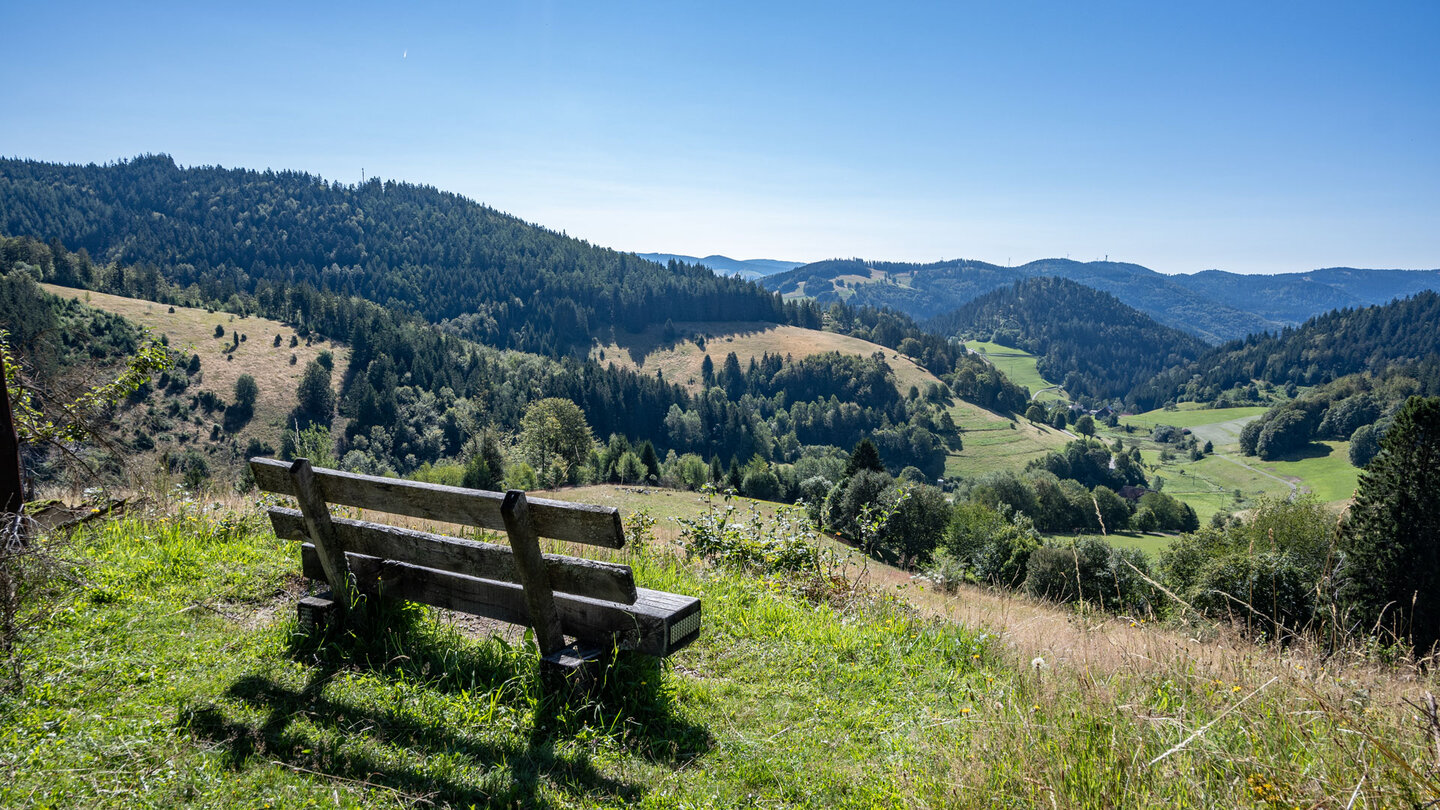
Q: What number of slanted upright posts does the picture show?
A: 2